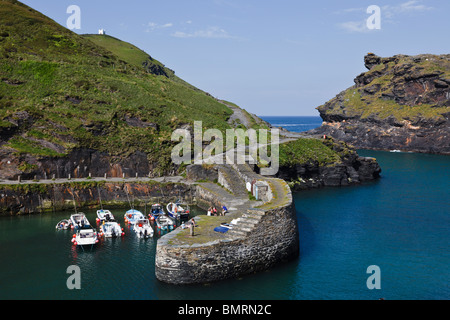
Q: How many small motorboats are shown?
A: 11